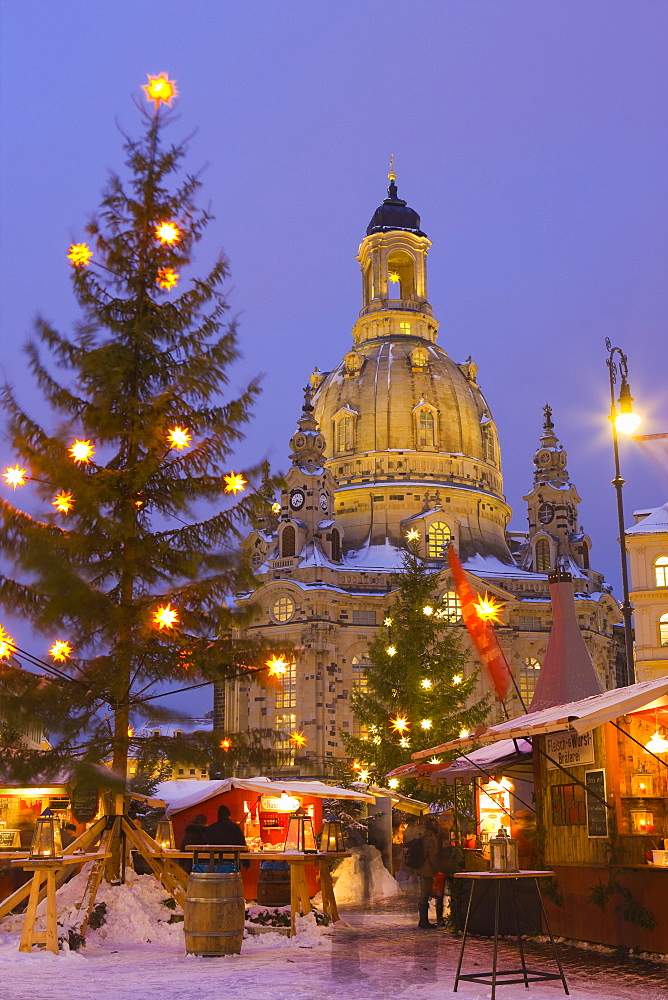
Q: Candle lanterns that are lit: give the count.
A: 5